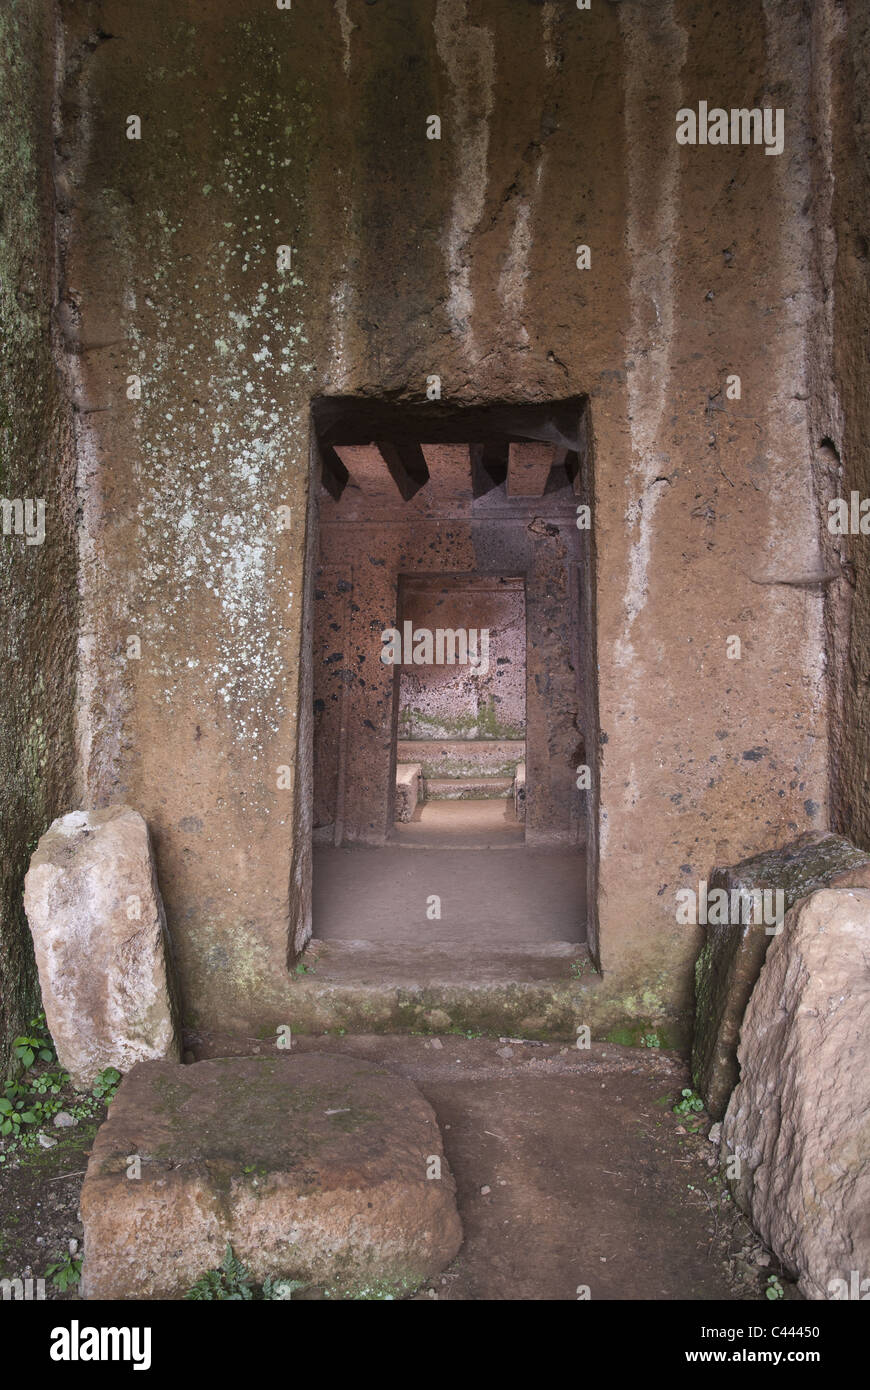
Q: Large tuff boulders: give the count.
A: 4